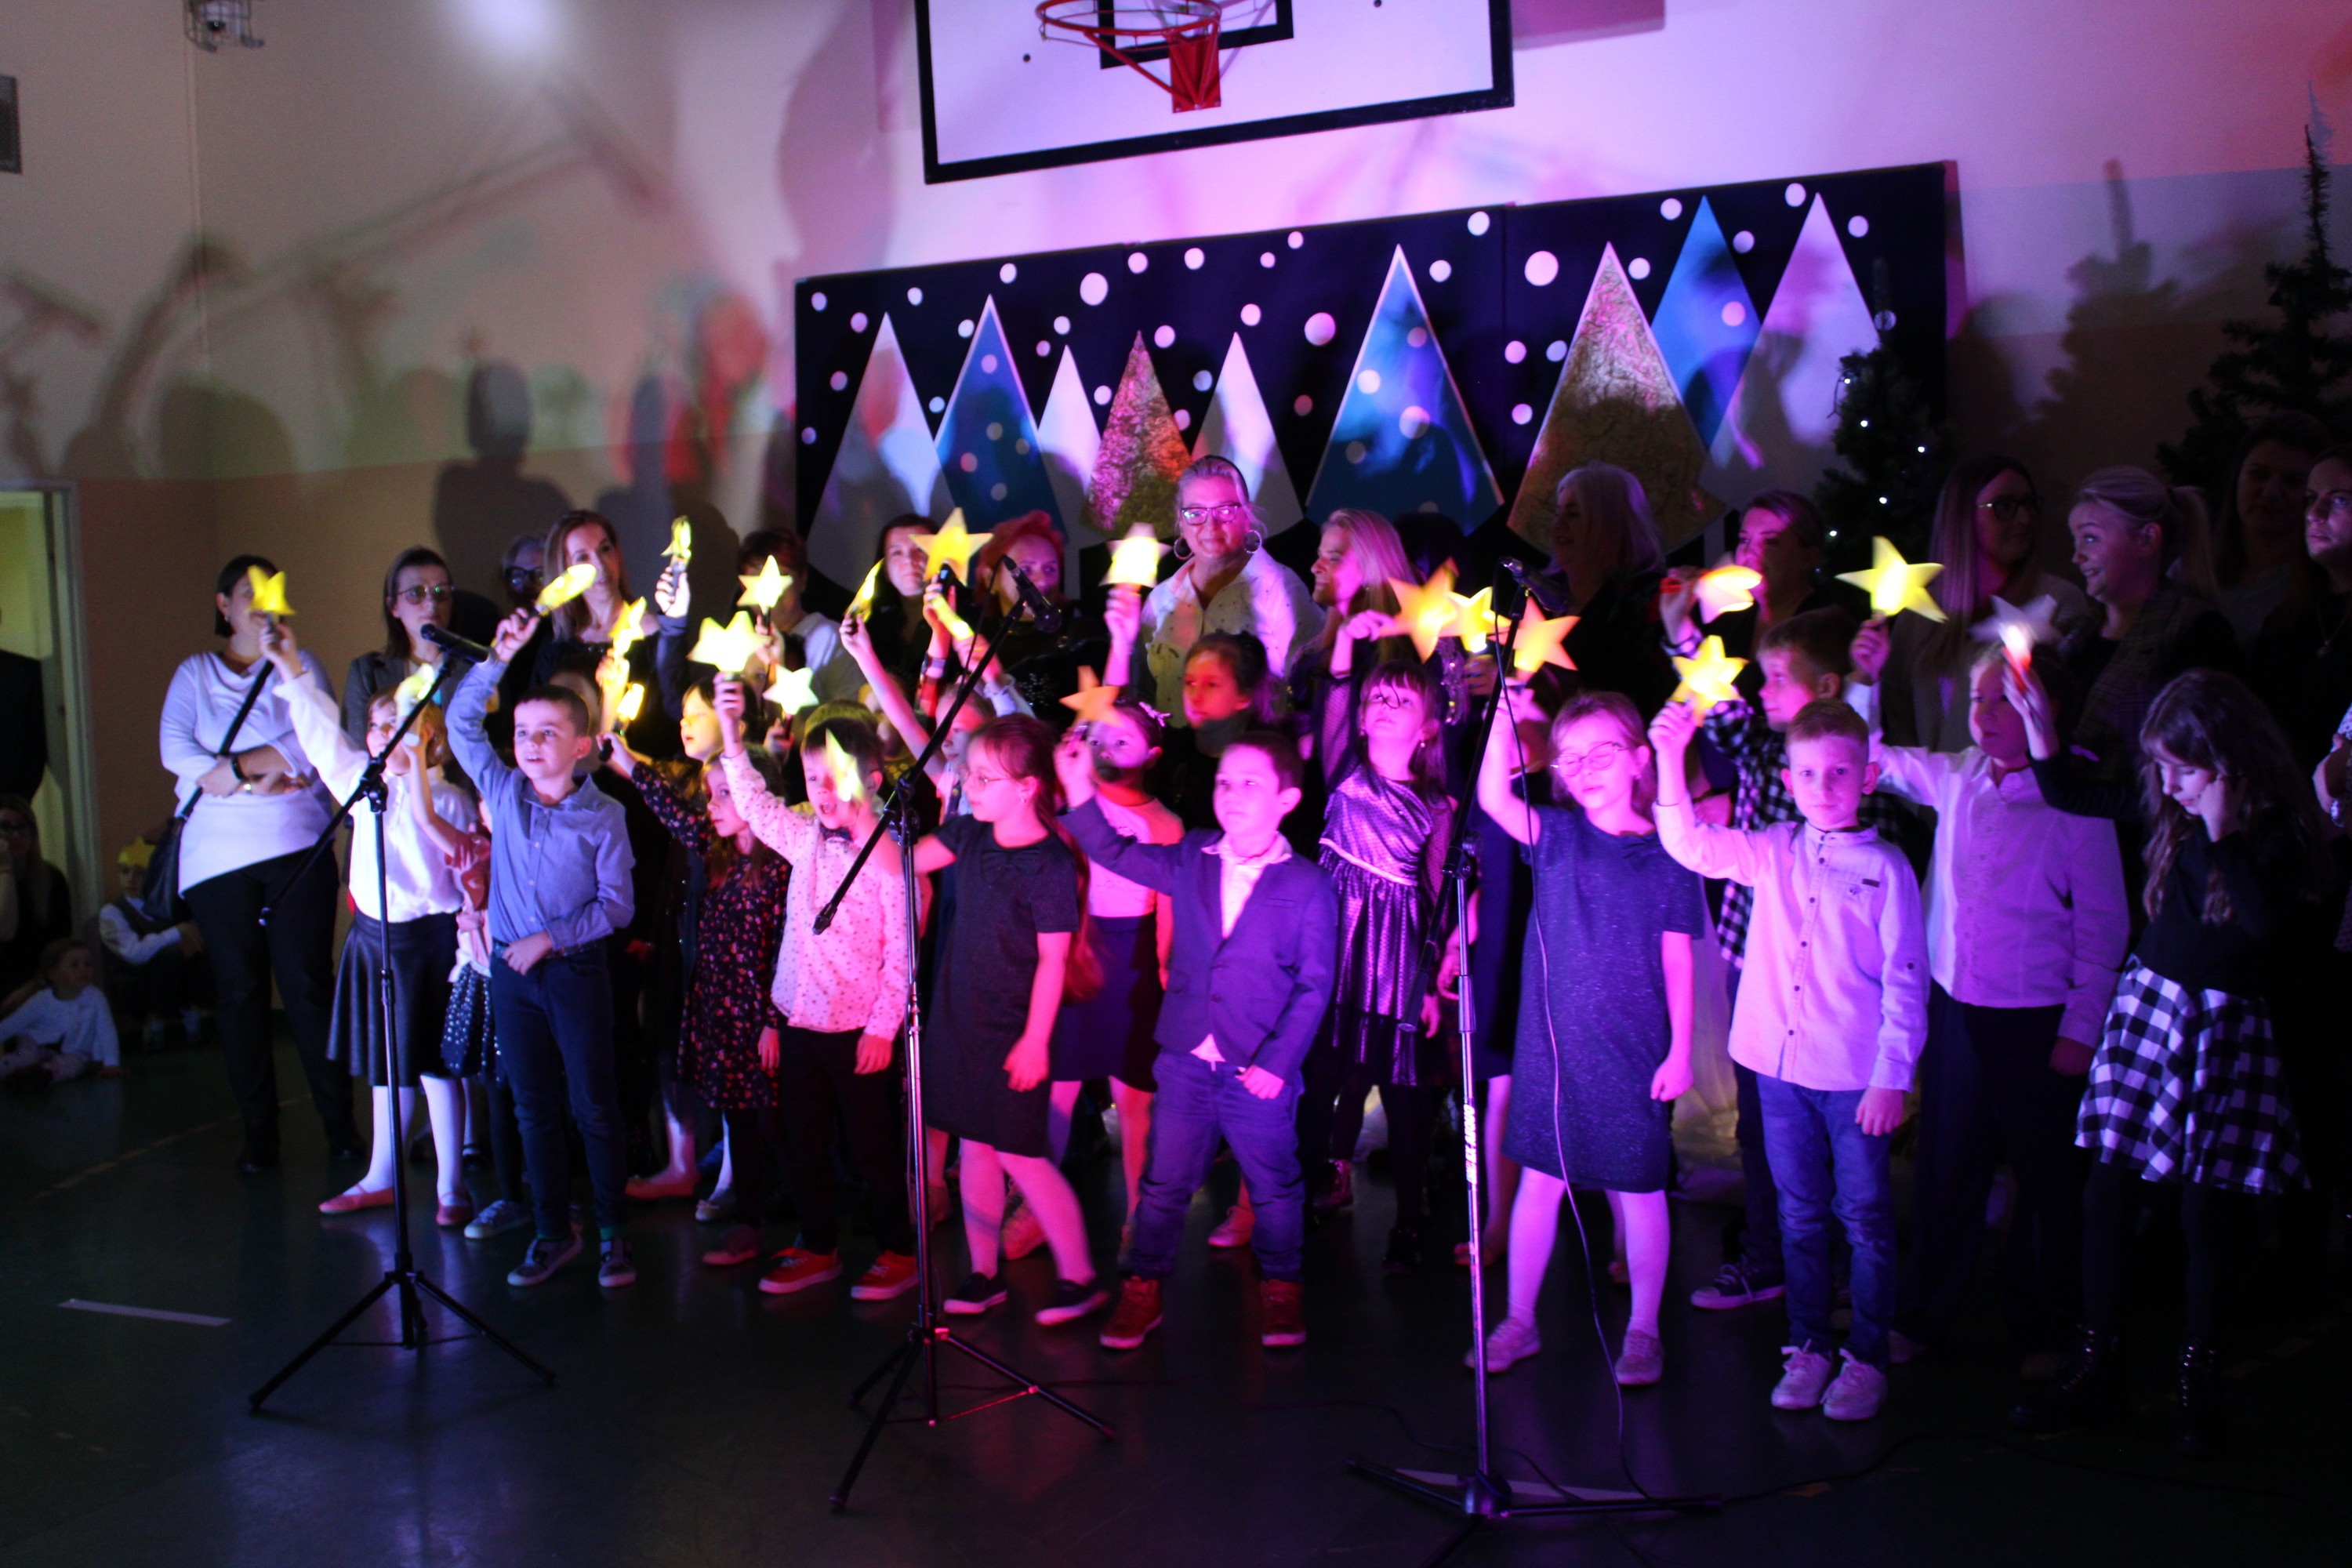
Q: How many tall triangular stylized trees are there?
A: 9